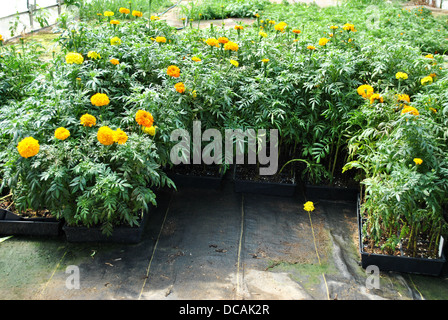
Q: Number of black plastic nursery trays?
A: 6